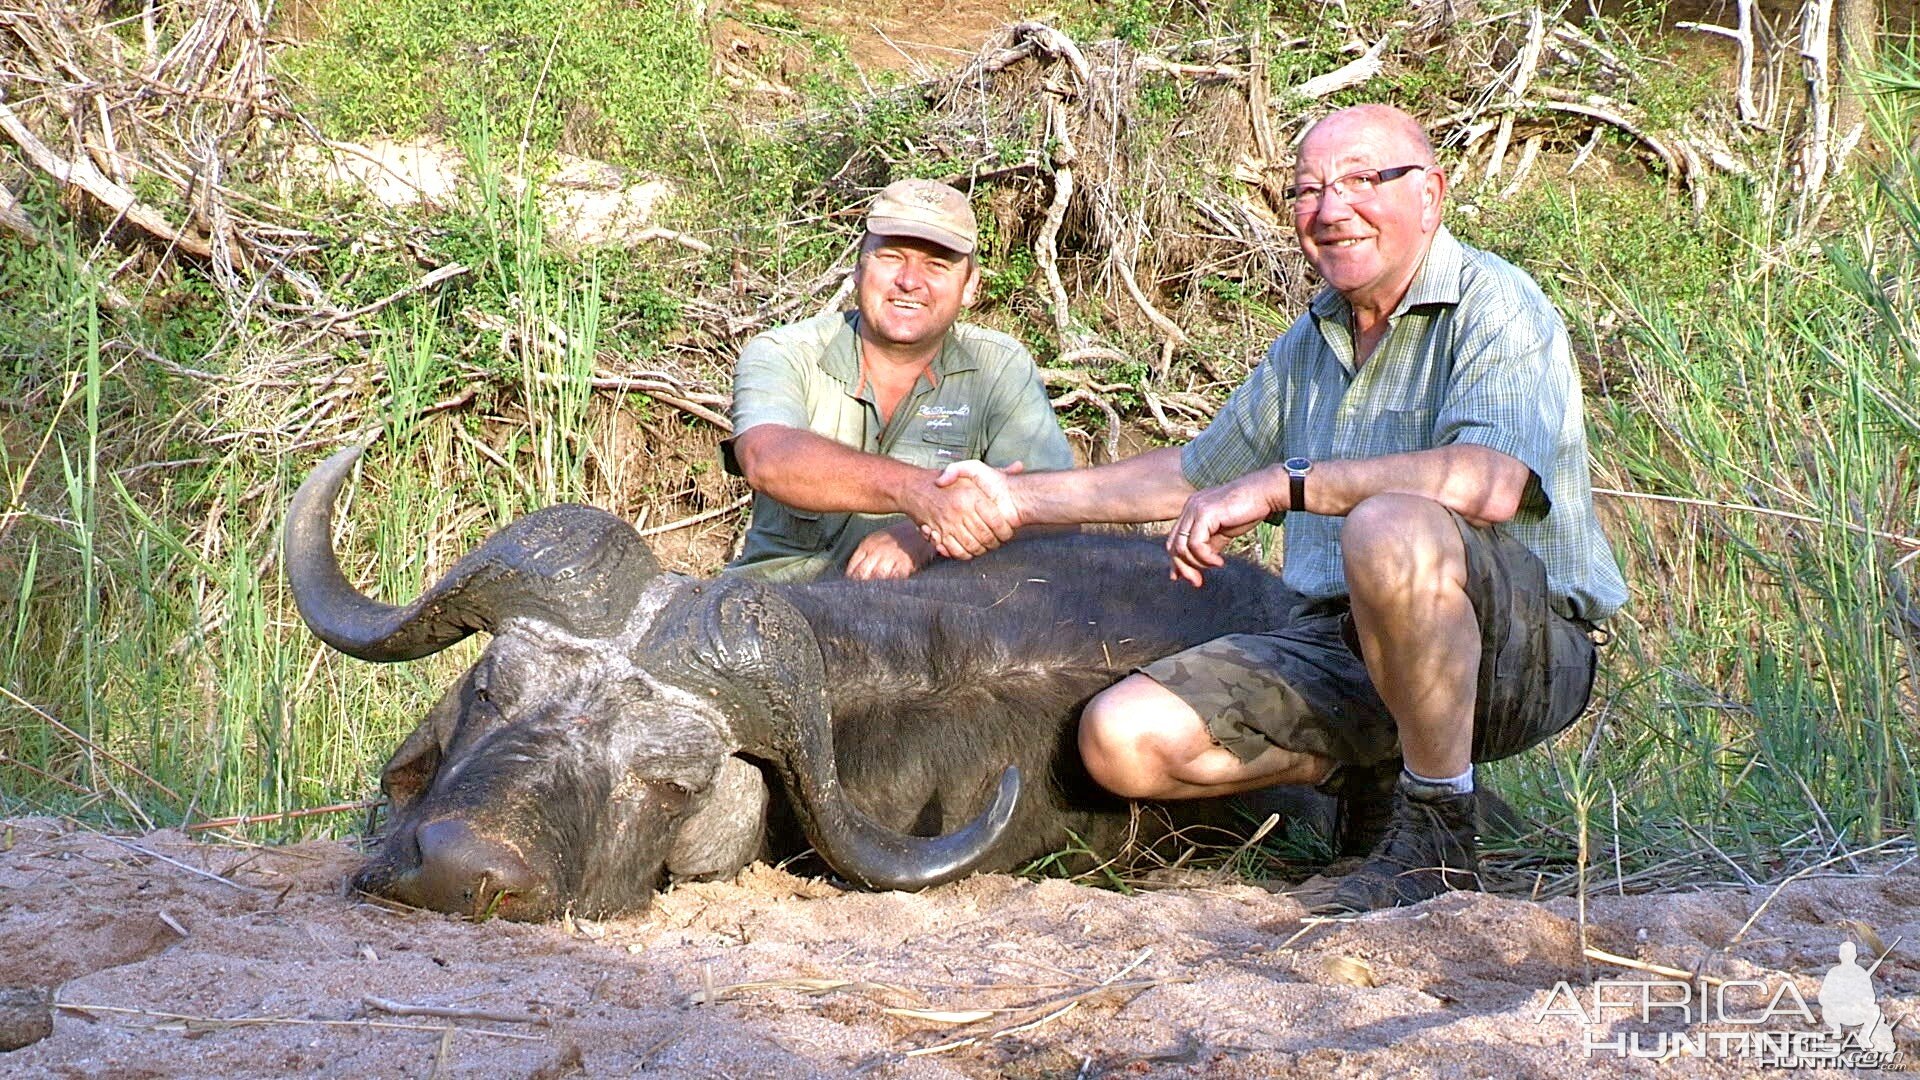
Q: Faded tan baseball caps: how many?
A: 1